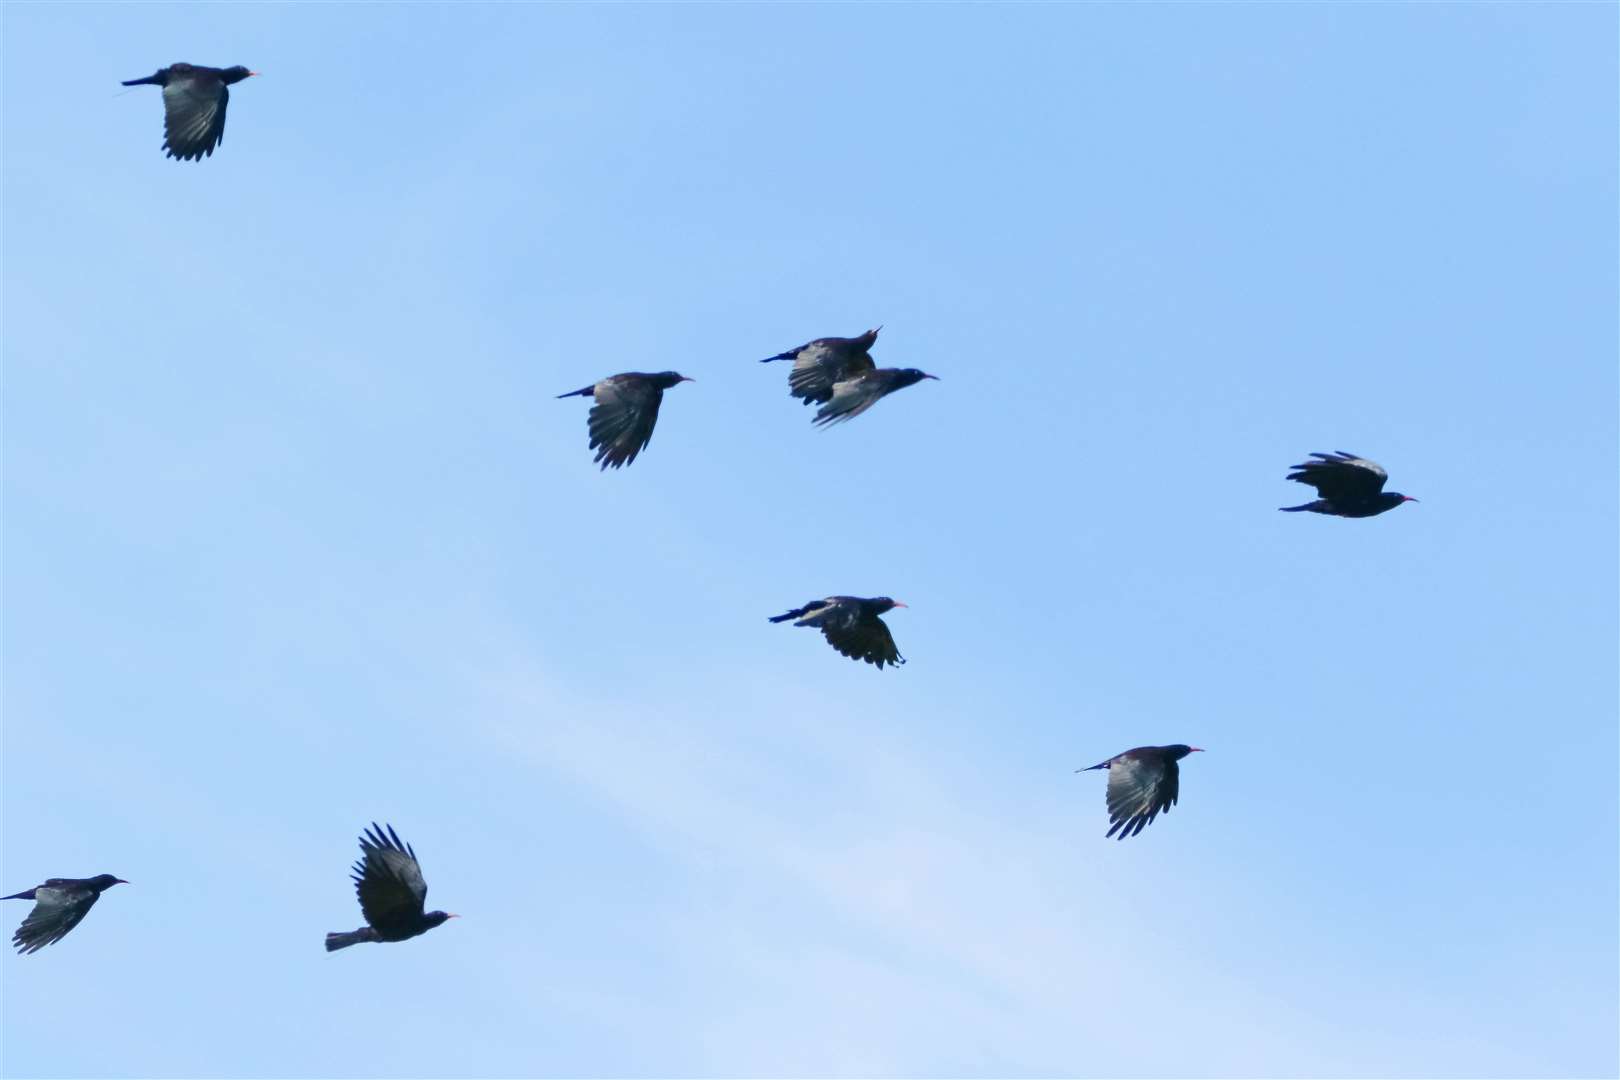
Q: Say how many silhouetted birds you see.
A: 9